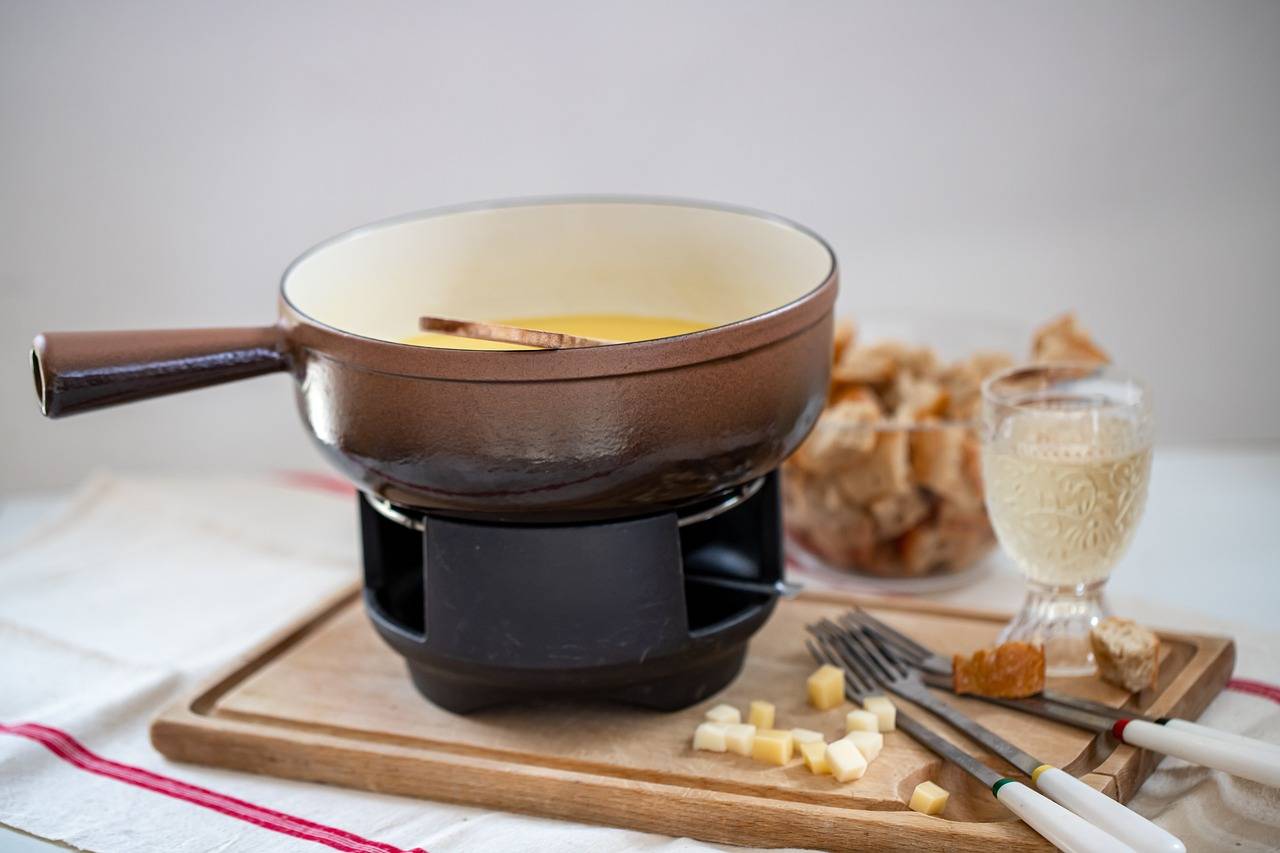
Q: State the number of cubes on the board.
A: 13